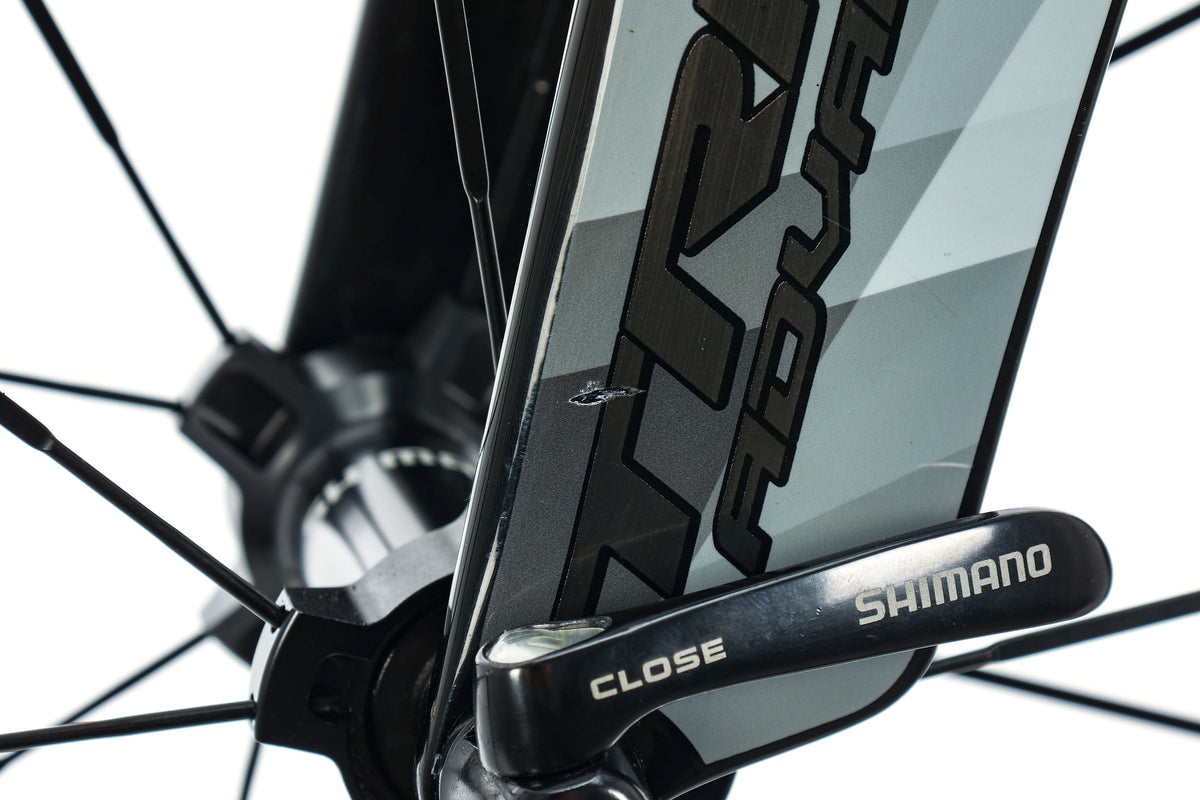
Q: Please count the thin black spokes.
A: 10